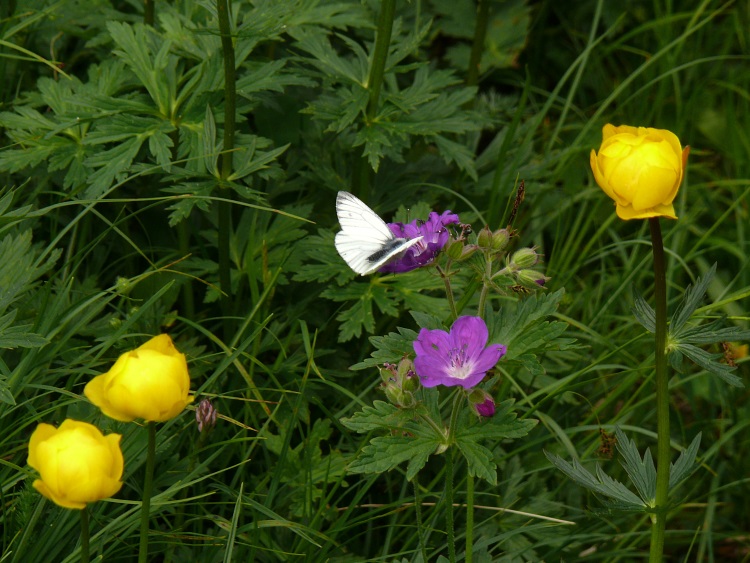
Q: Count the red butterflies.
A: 0